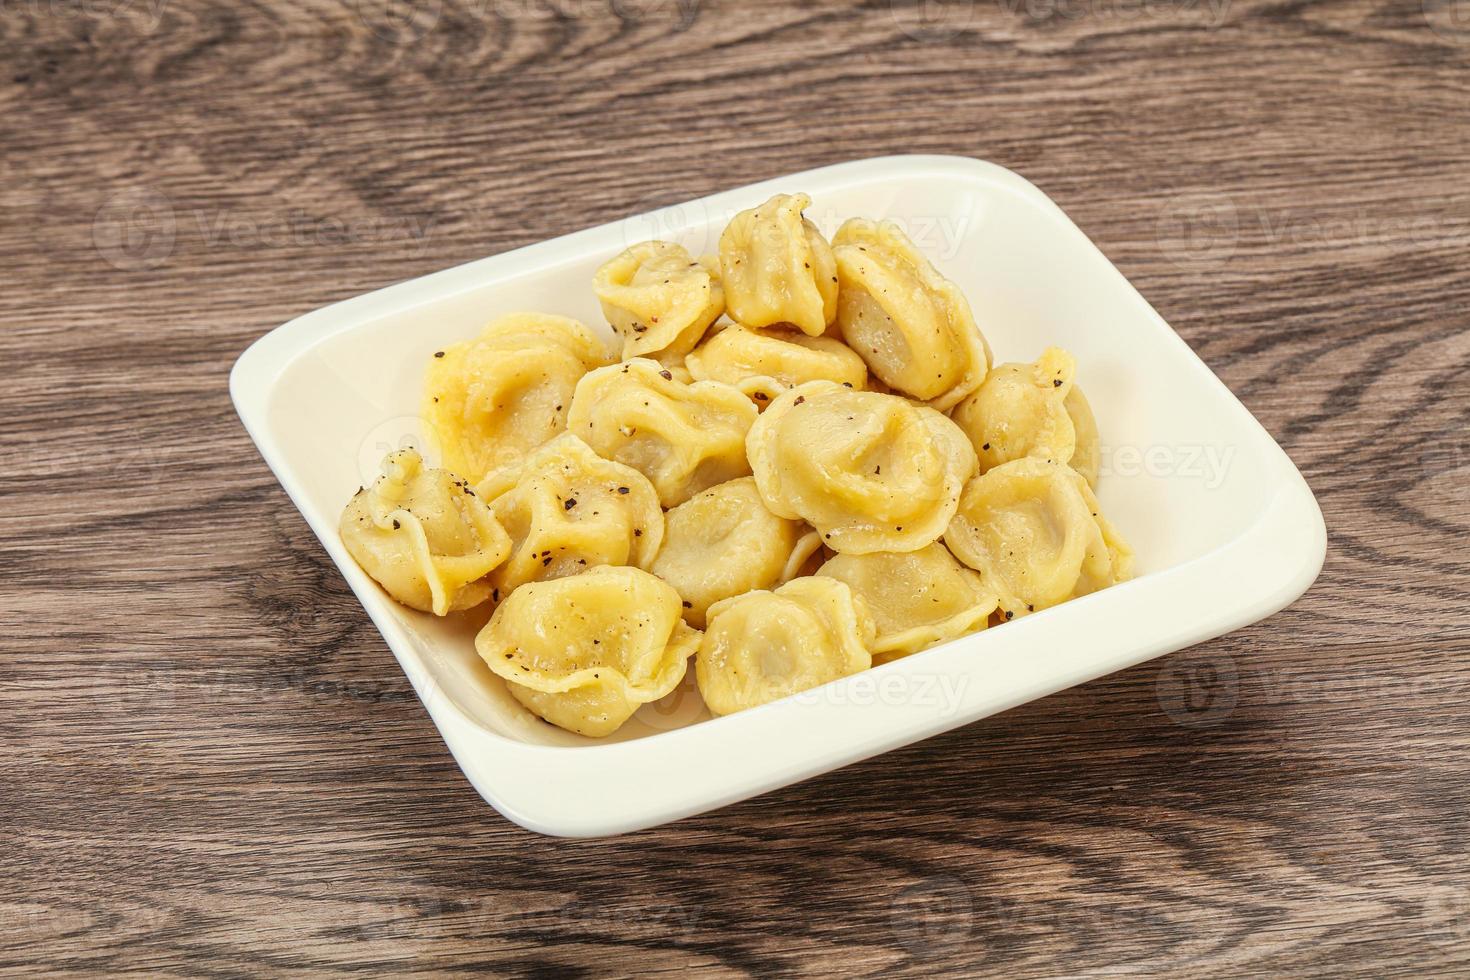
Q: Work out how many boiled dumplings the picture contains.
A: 15